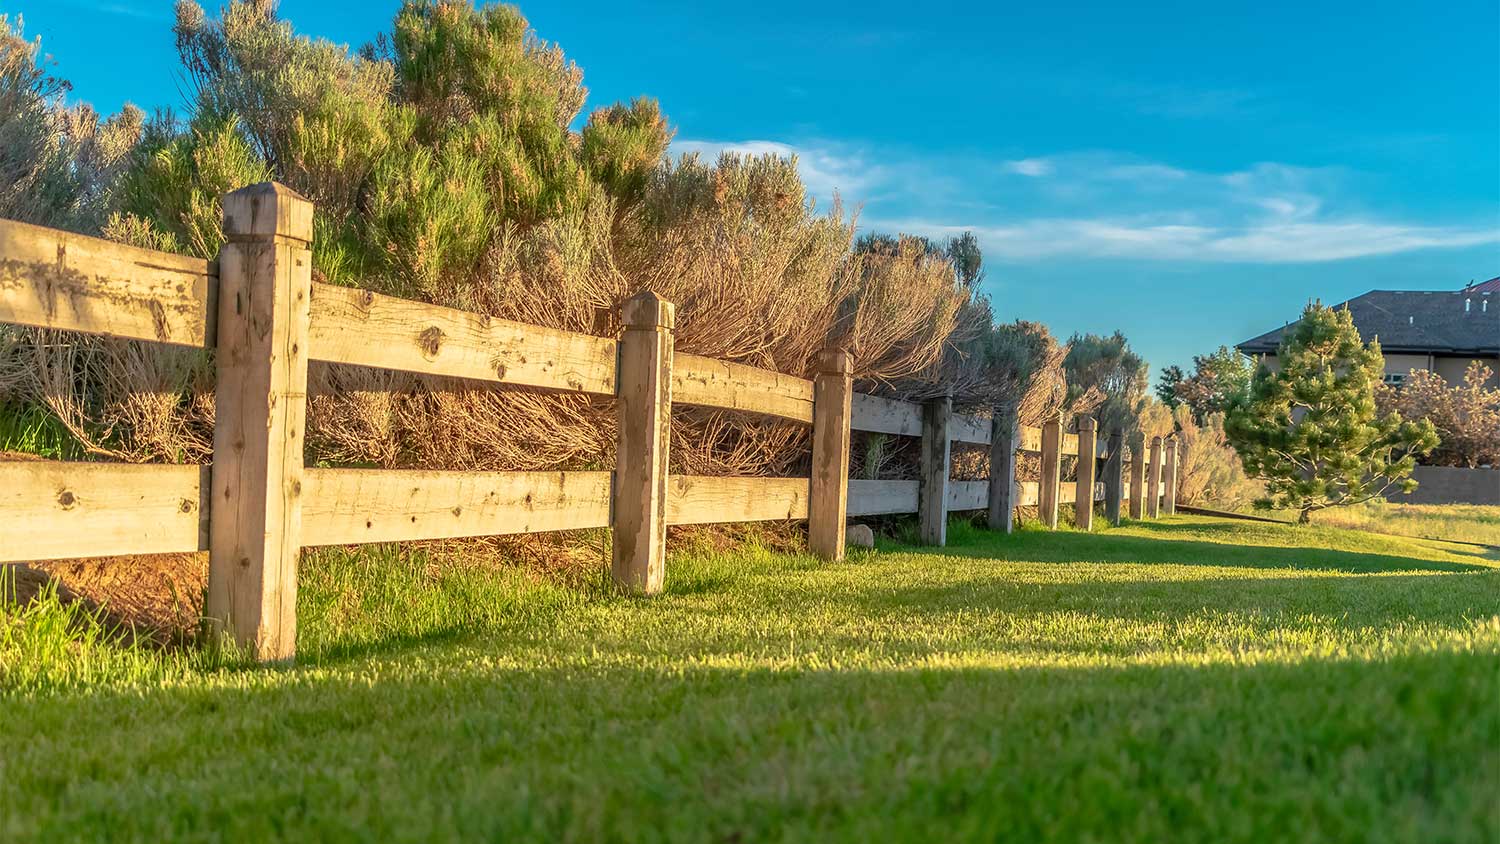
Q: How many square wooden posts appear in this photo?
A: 11